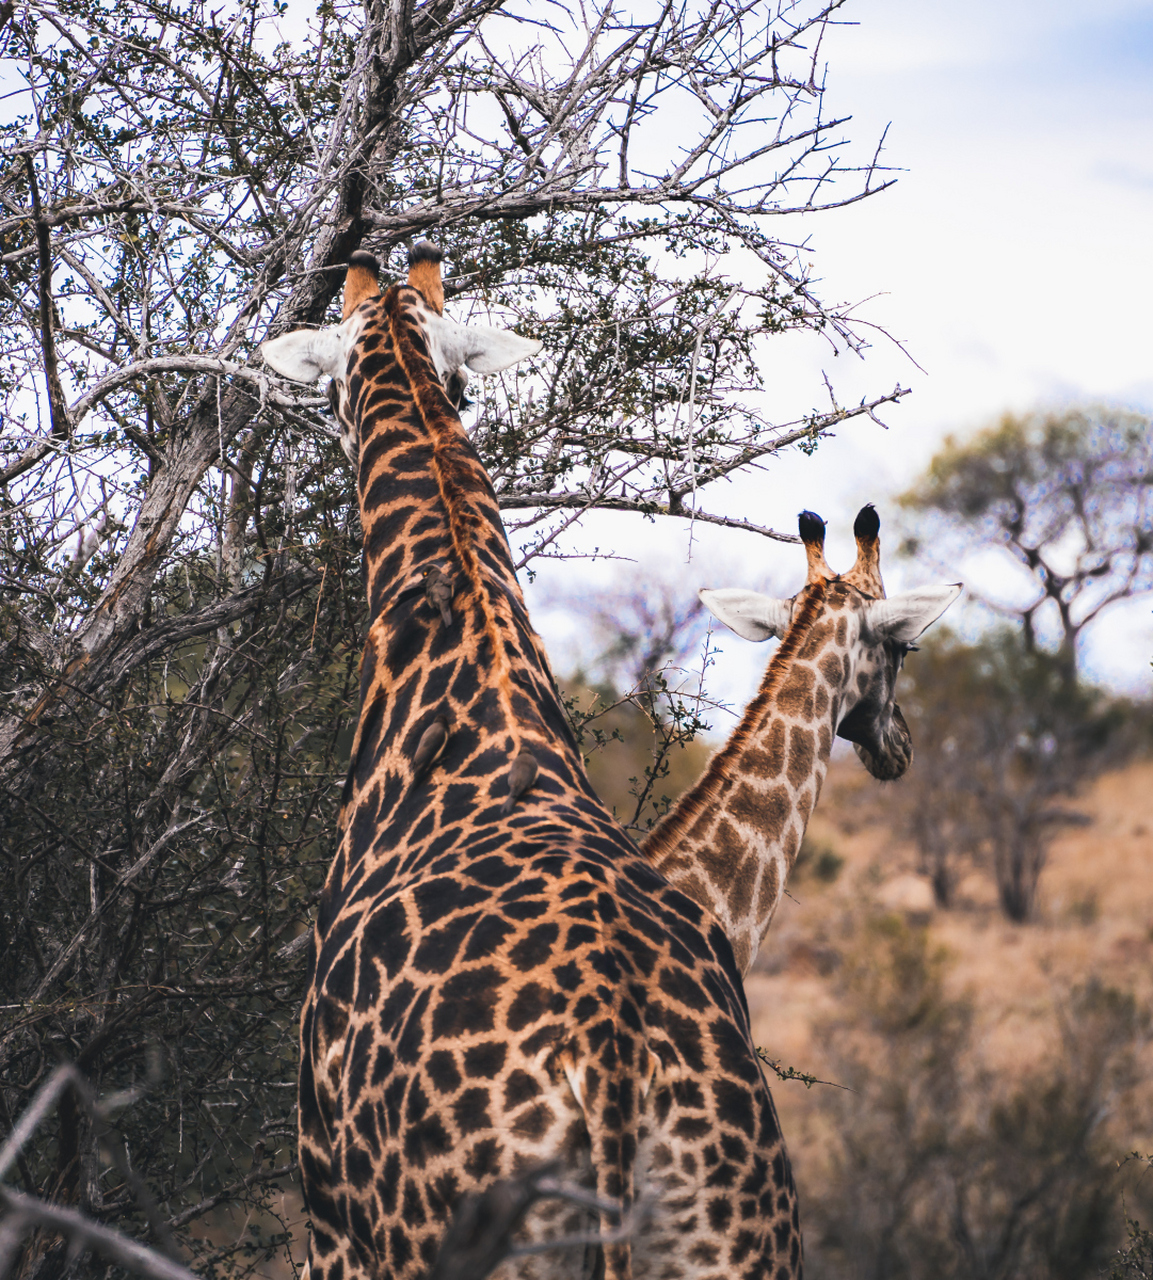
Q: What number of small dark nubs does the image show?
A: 4